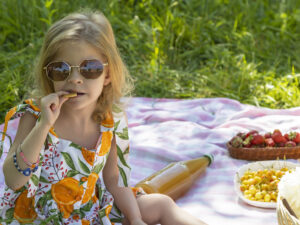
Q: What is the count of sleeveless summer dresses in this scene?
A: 1